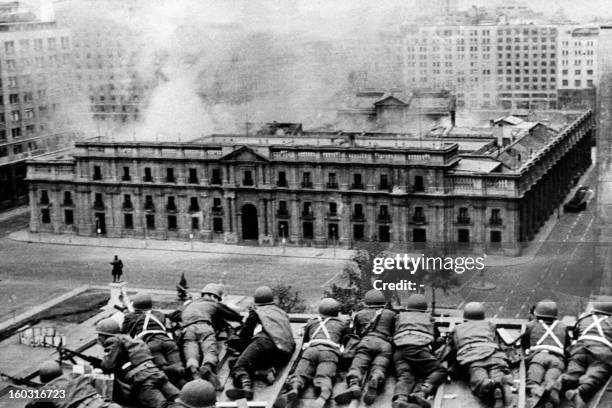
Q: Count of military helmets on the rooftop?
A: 12